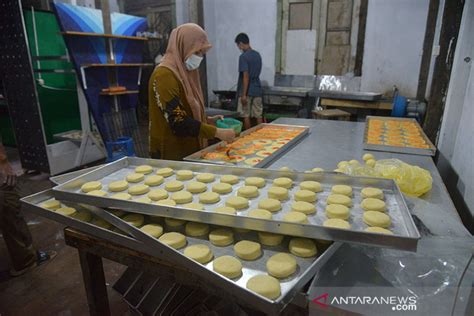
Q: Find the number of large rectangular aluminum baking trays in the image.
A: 5